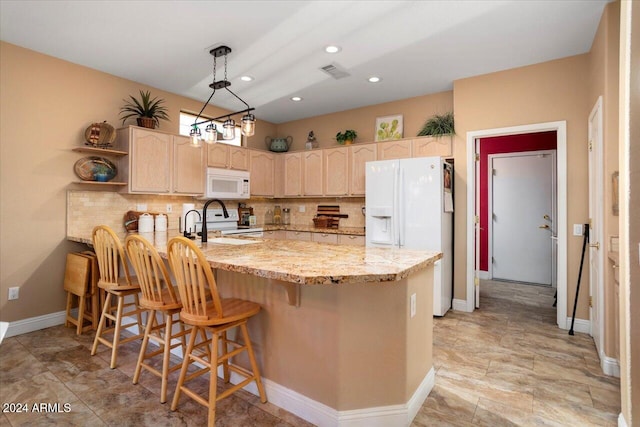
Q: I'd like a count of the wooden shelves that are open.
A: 2